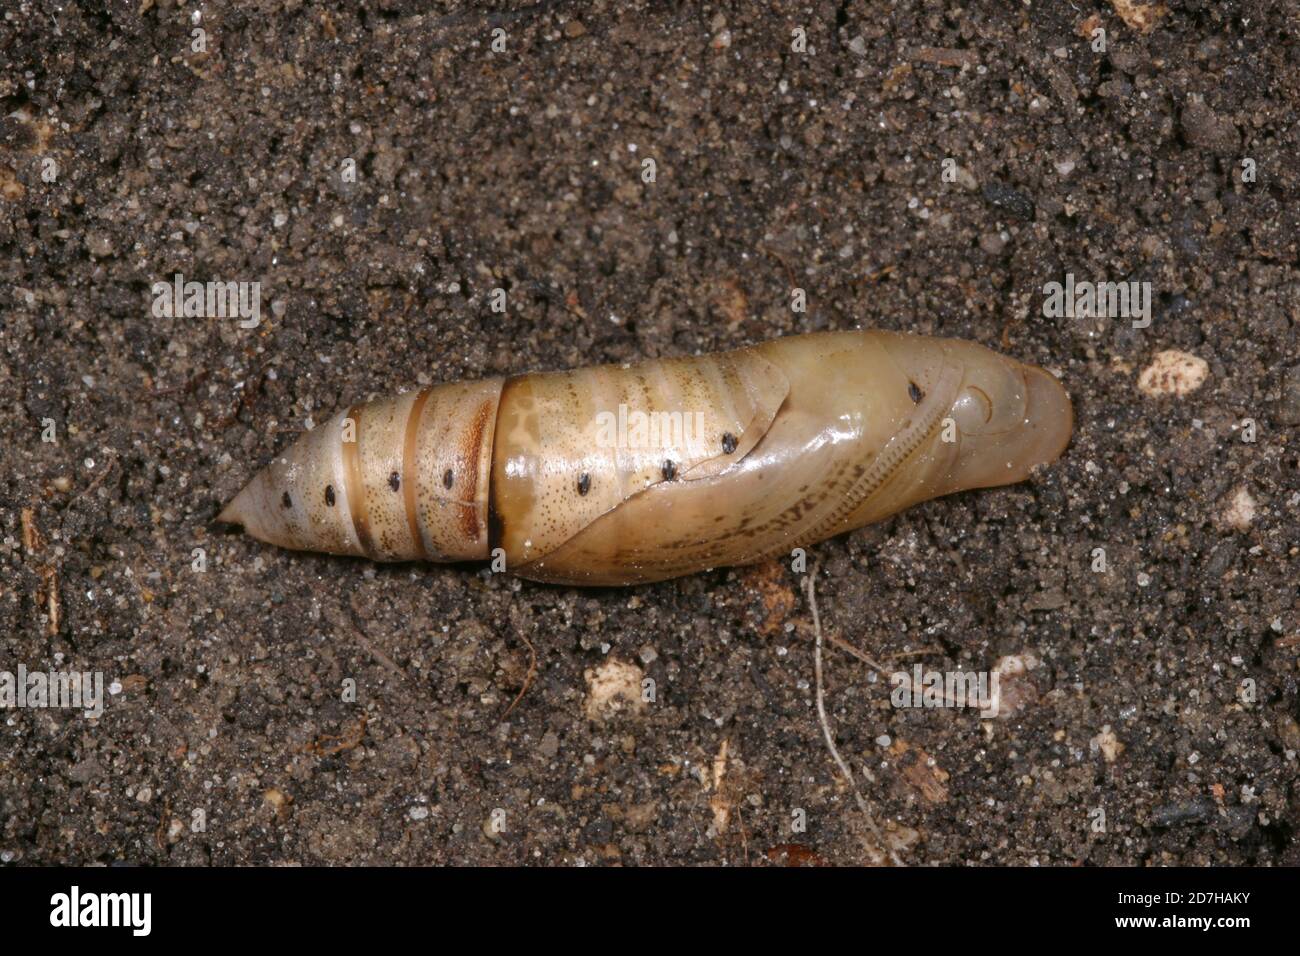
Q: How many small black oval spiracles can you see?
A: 8